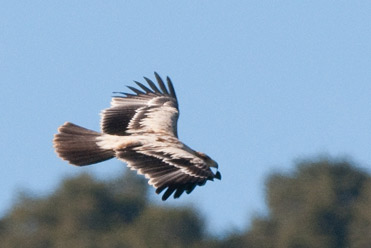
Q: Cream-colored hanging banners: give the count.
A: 0